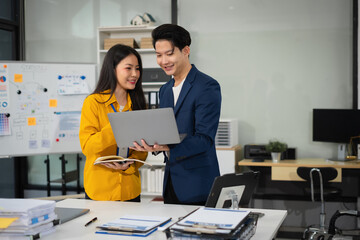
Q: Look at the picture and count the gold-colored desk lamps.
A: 1